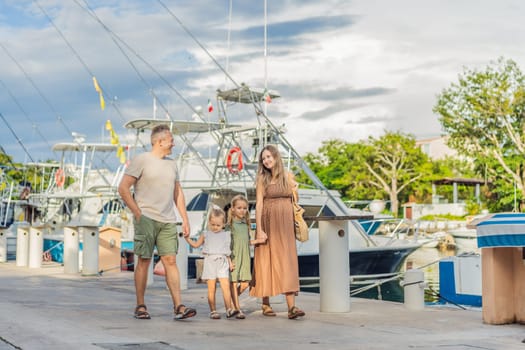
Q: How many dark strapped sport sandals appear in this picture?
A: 2